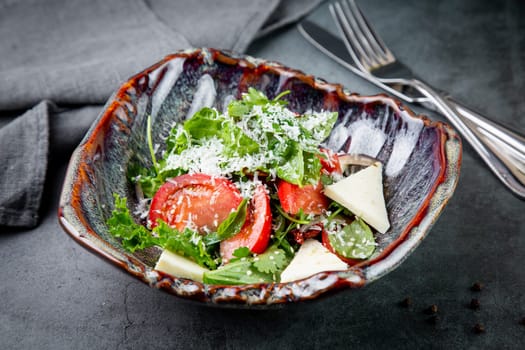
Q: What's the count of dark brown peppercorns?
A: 7